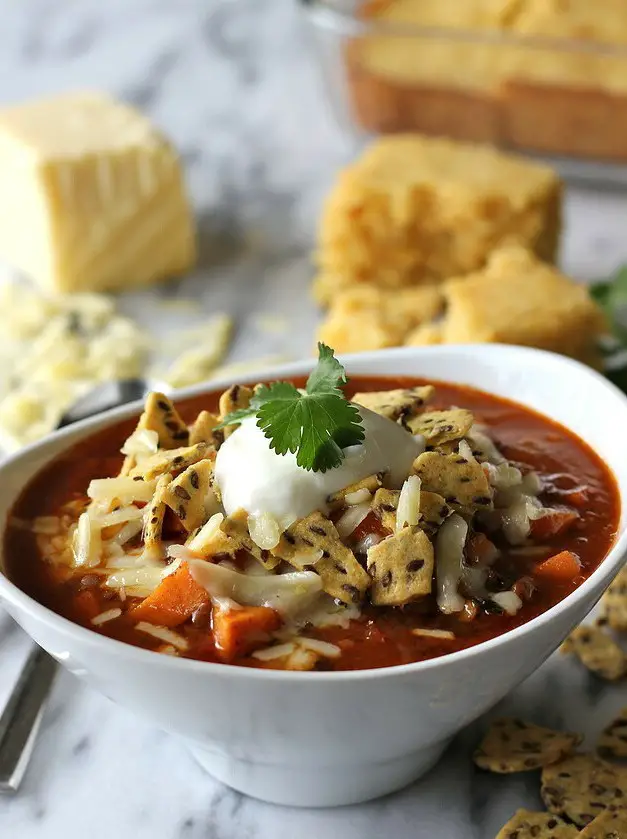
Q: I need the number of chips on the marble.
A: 7